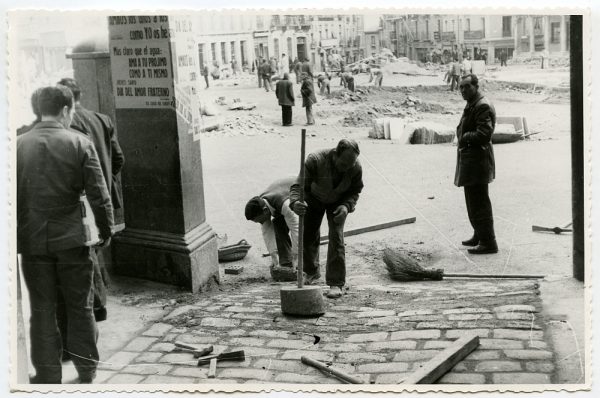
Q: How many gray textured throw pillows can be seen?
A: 0